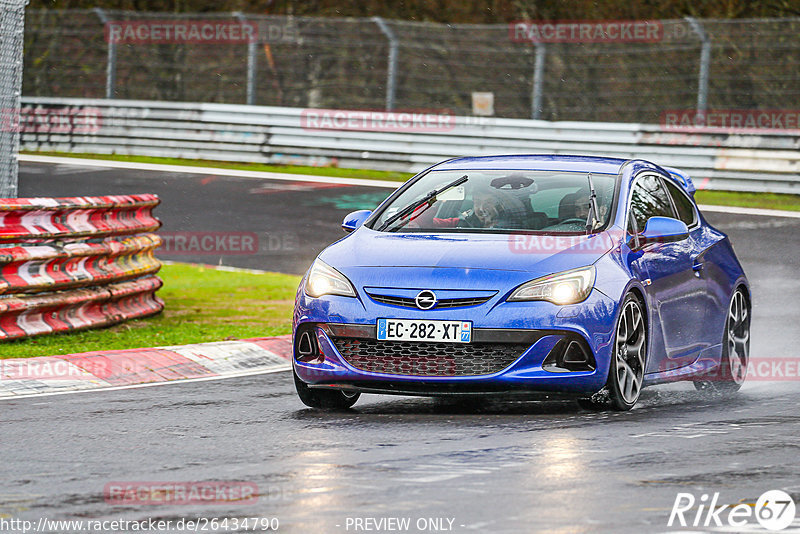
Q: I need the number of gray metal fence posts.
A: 5